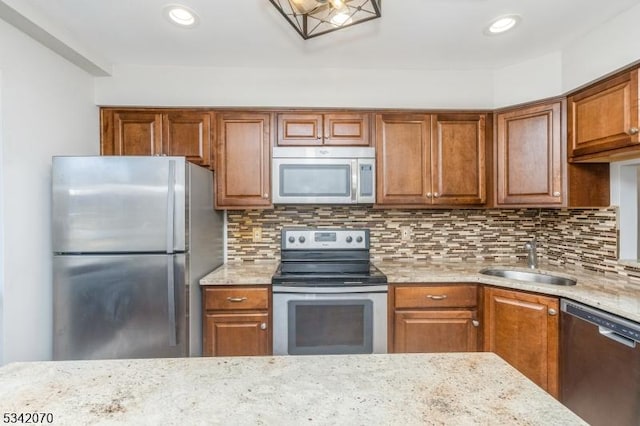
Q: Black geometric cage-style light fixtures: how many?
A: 1